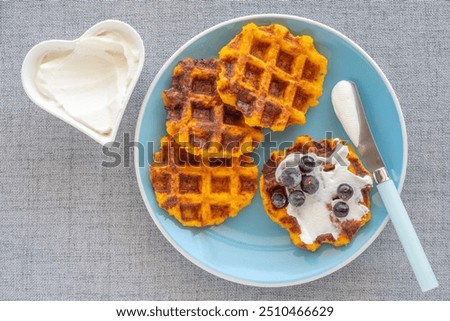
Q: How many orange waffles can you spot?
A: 4